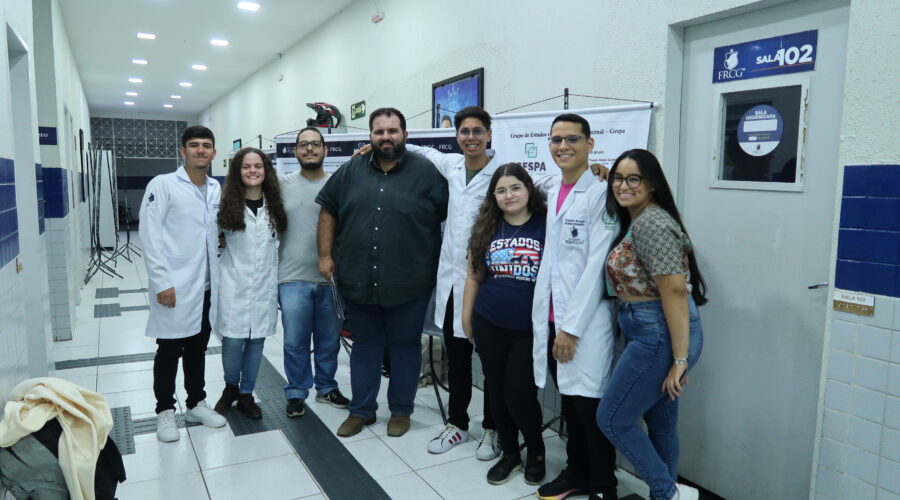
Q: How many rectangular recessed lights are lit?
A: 11